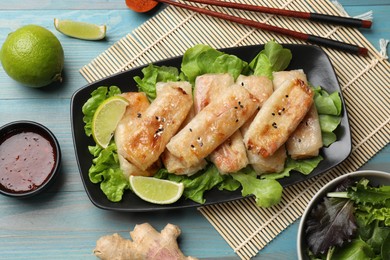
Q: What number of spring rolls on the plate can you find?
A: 8